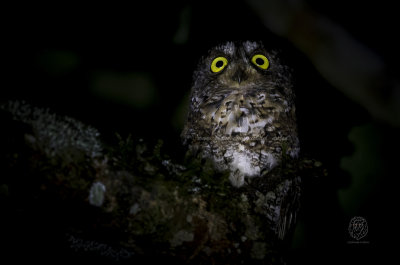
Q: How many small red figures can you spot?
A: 0